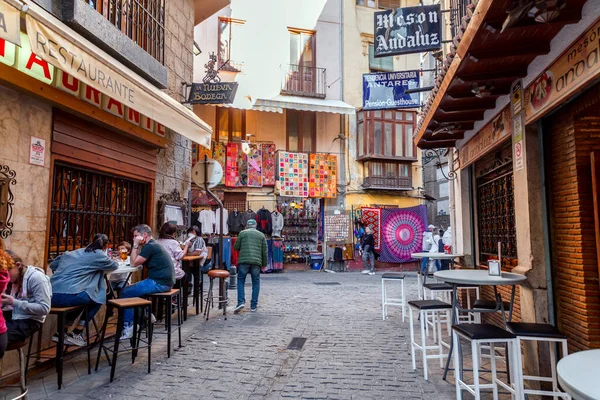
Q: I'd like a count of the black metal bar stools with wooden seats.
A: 3